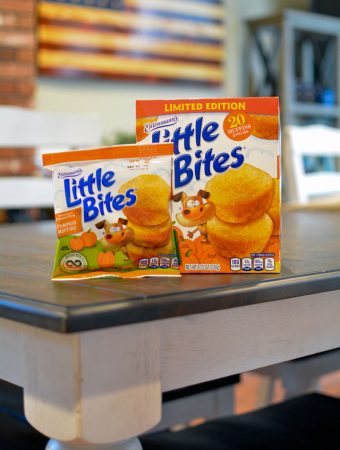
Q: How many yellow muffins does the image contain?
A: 5